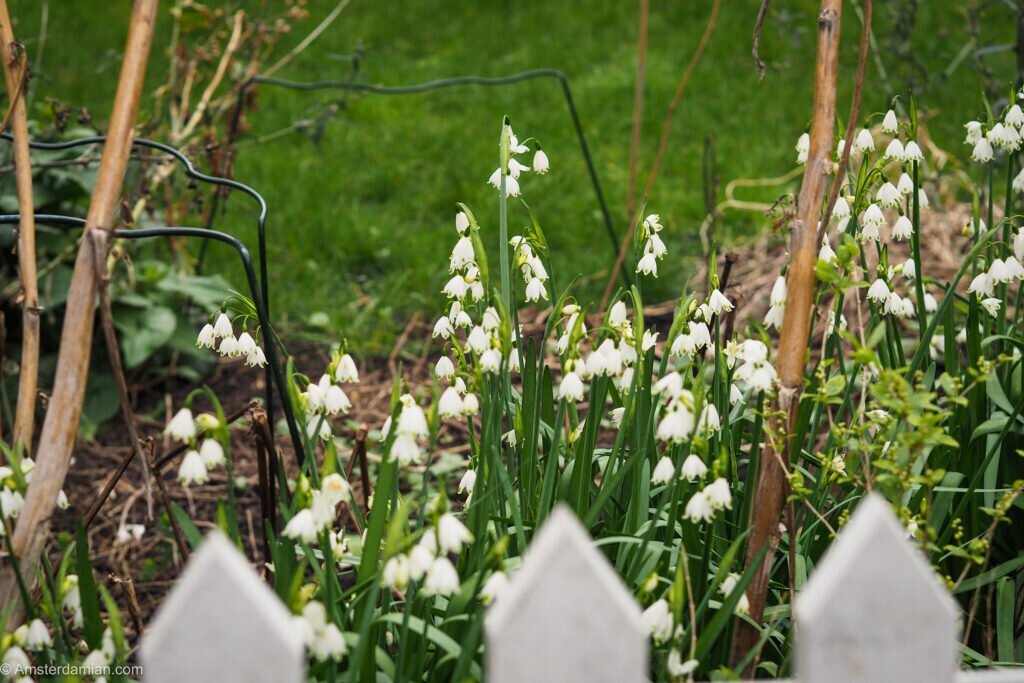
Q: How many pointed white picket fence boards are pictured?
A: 3